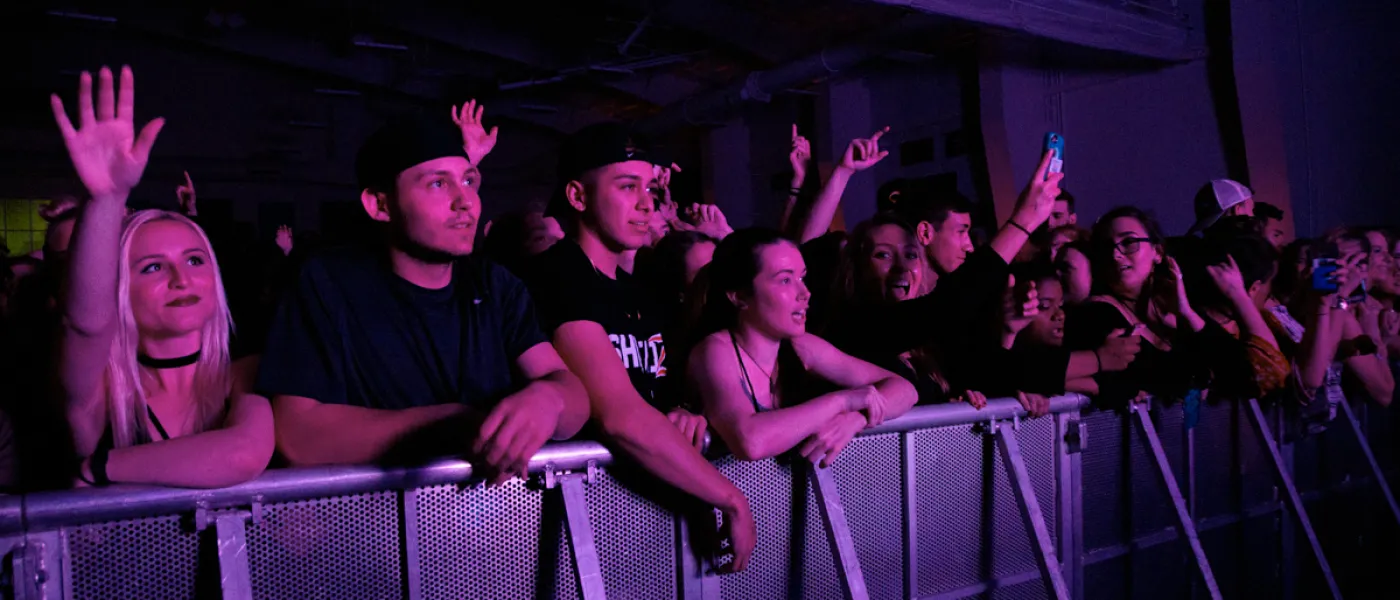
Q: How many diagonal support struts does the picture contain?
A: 7